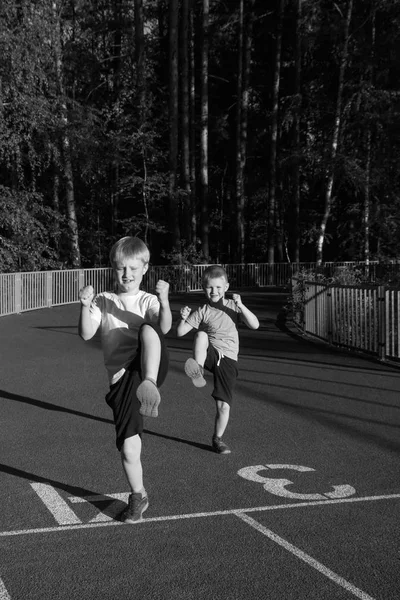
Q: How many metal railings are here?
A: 2